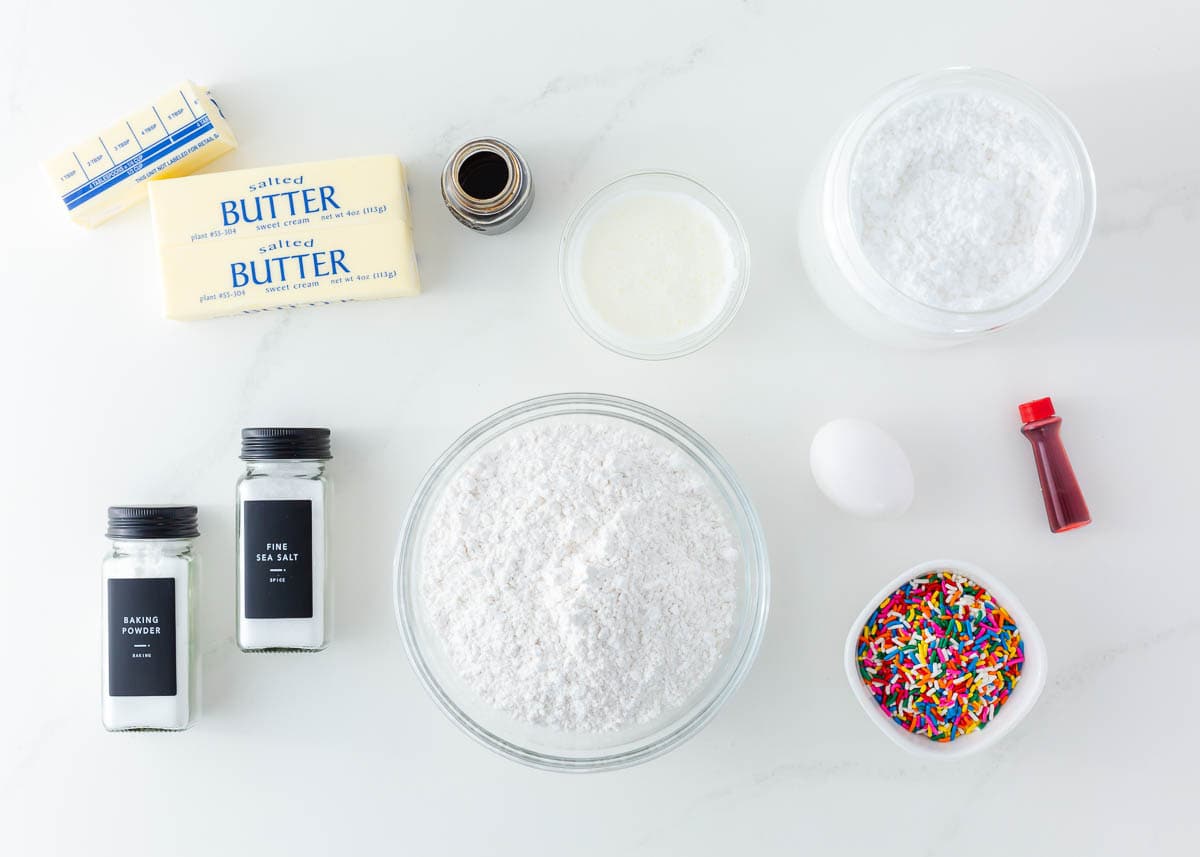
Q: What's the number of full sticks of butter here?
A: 2